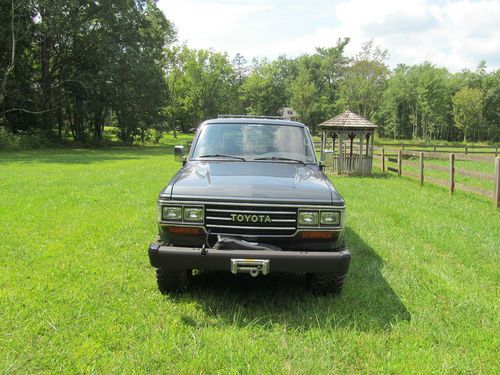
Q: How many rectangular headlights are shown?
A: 4